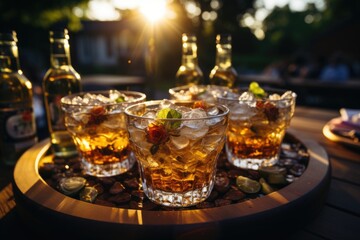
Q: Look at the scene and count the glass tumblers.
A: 4